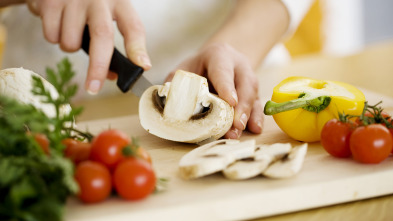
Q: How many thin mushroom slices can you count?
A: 3